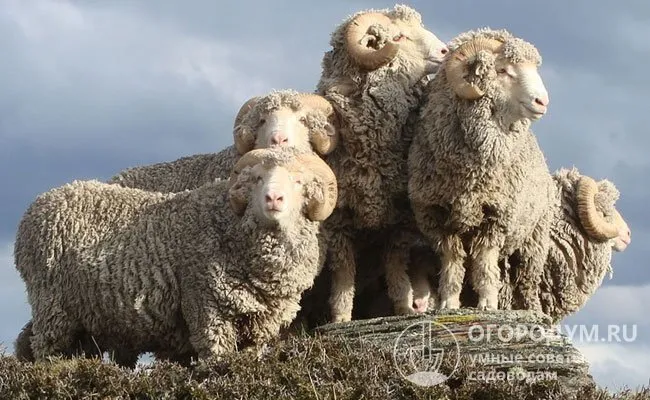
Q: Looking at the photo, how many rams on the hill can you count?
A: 5